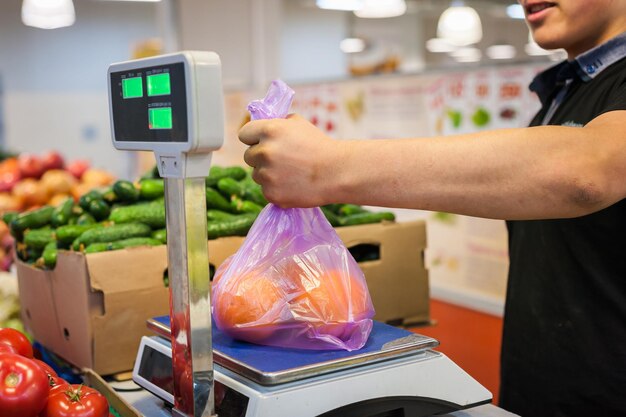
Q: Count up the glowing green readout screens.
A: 3